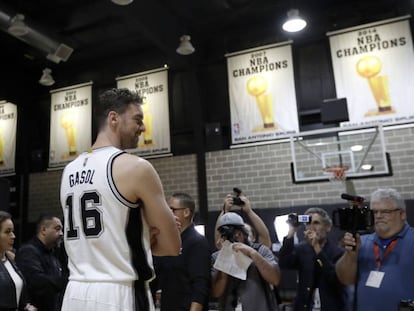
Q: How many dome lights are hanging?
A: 5